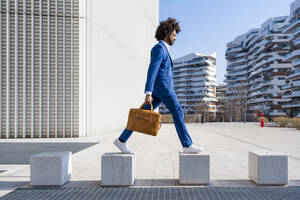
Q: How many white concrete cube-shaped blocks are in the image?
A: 4